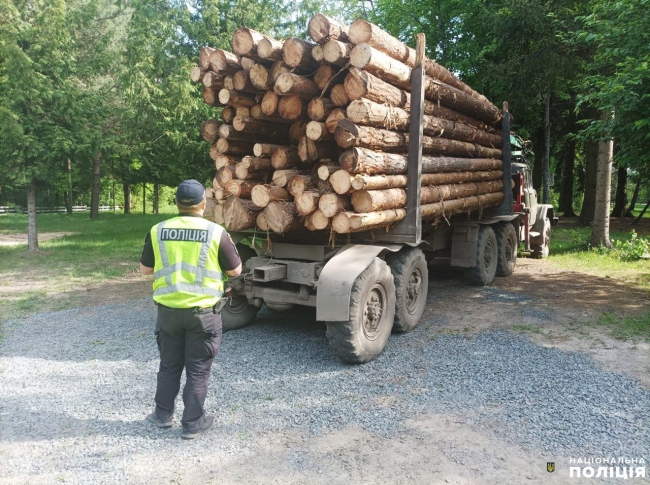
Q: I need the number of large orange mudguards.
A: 0